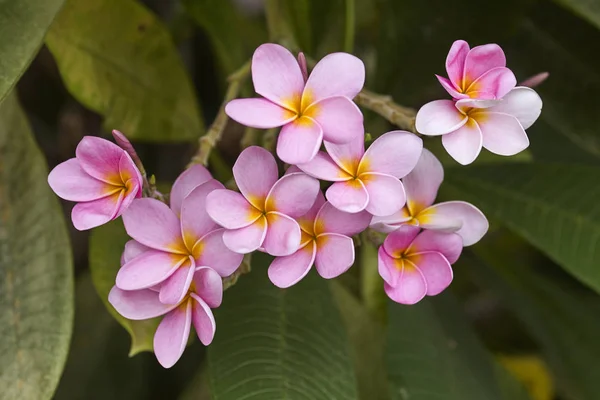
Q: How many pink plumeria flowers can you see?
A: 11